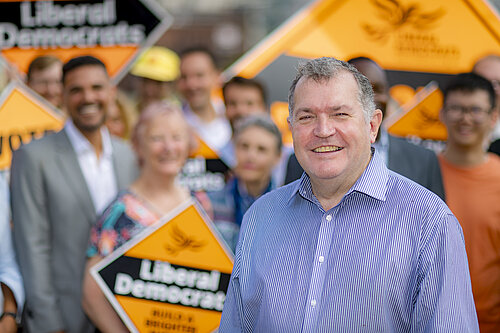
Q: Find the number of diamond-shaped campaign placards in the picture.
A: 6